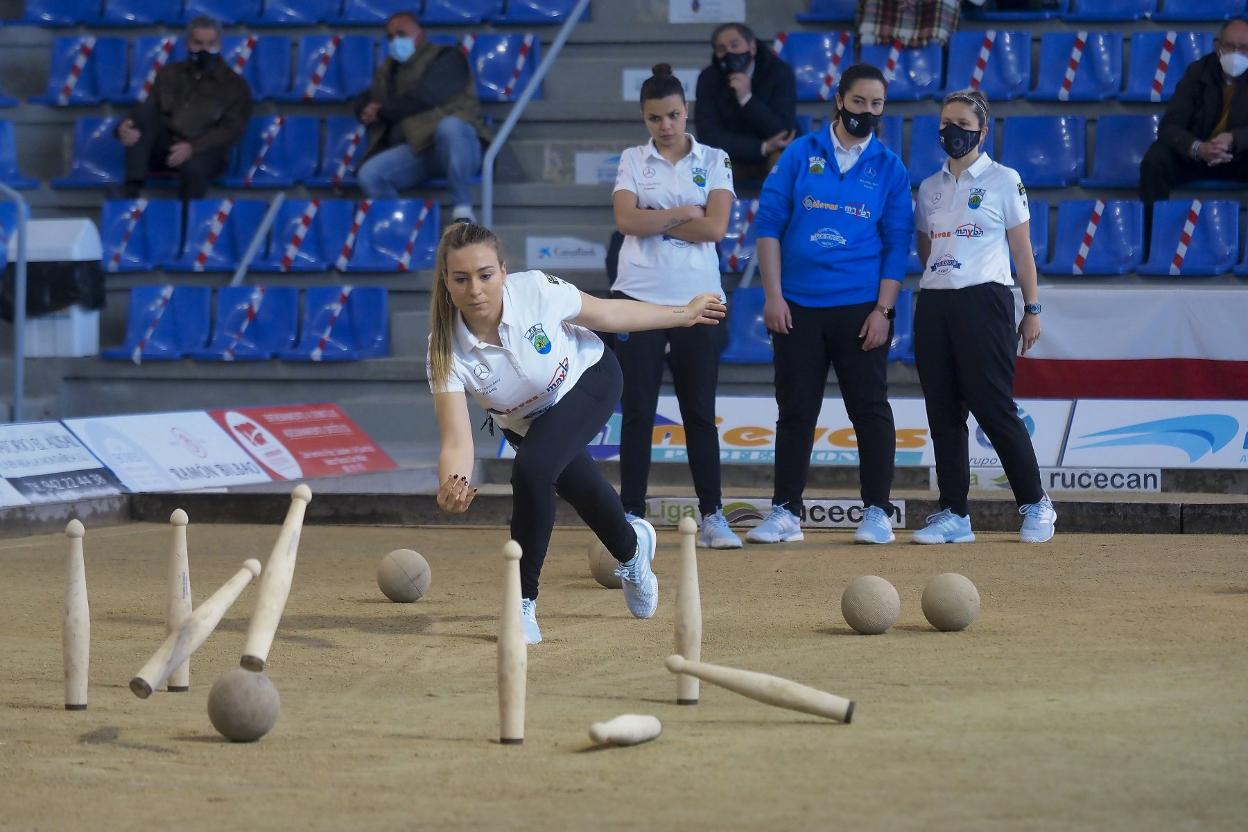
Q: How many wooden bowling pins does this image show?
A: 8